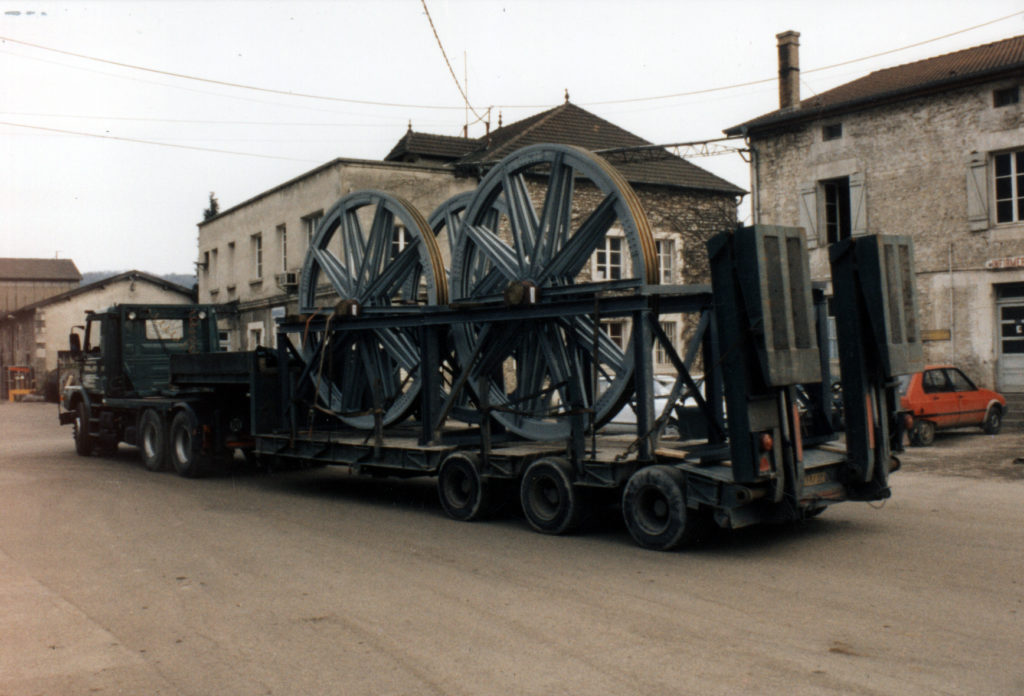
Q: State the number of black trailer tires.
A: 3